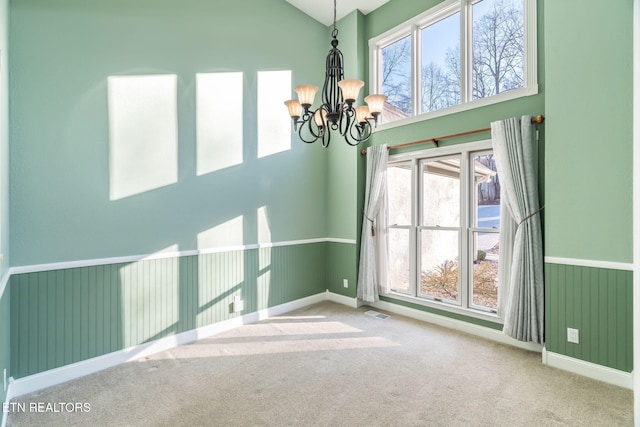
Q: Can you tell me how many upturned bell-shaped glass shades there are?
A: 6